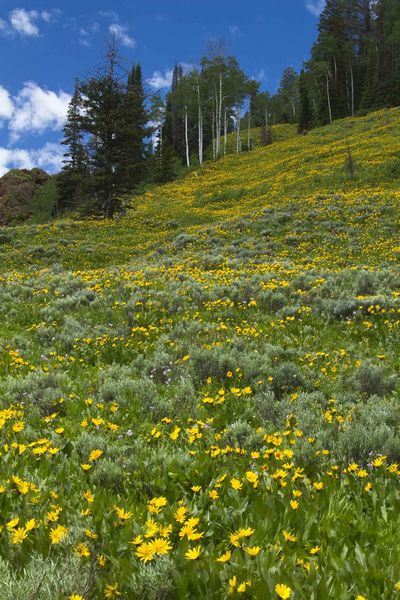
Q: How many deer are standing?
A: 0